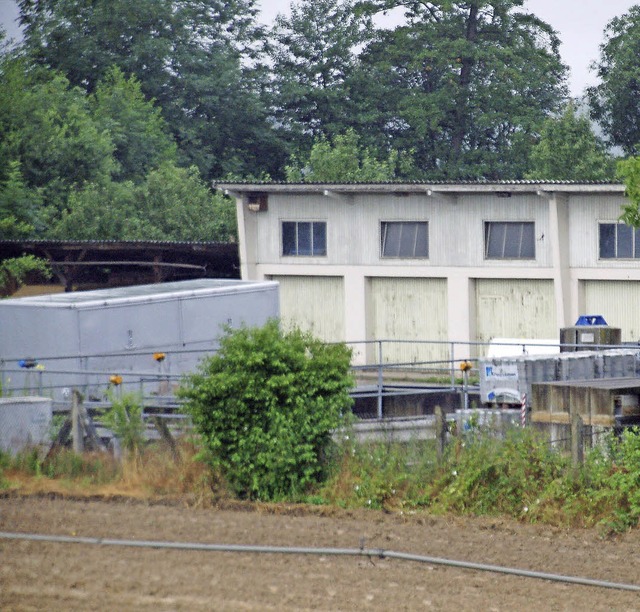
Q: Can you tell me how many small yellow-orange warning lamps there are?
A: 3